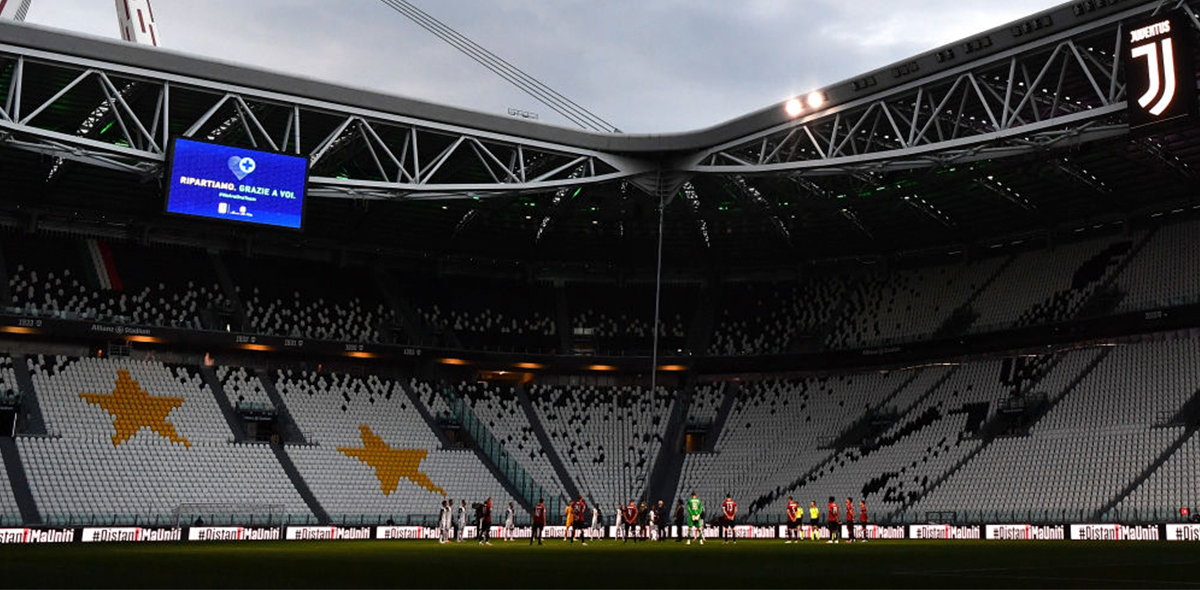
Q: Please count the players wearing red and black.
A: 9